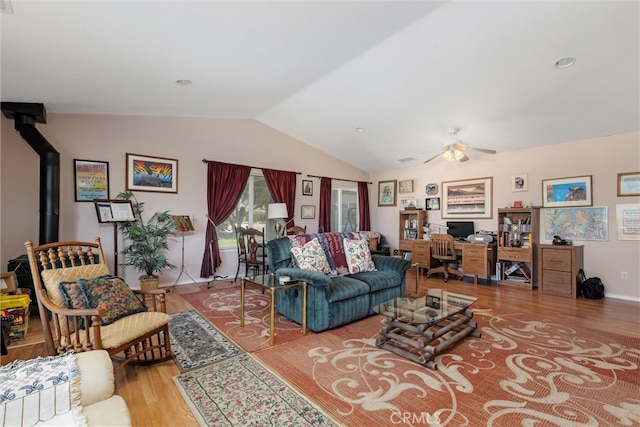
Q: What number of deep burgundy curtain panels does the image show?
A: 4